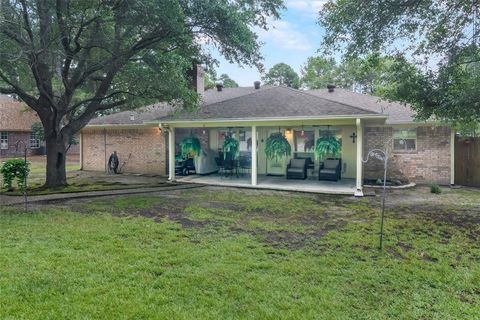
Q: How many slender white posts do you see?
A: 3